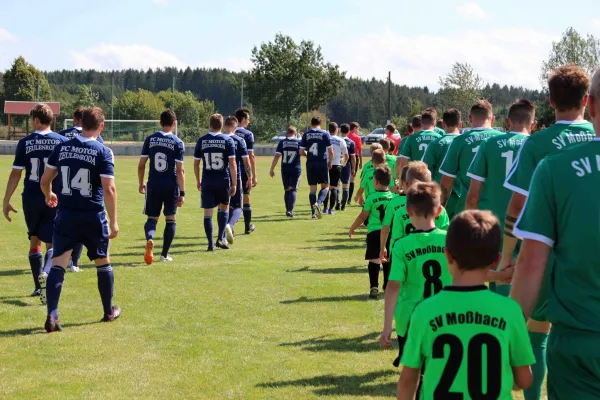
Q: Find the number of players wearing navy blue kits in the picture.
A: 10